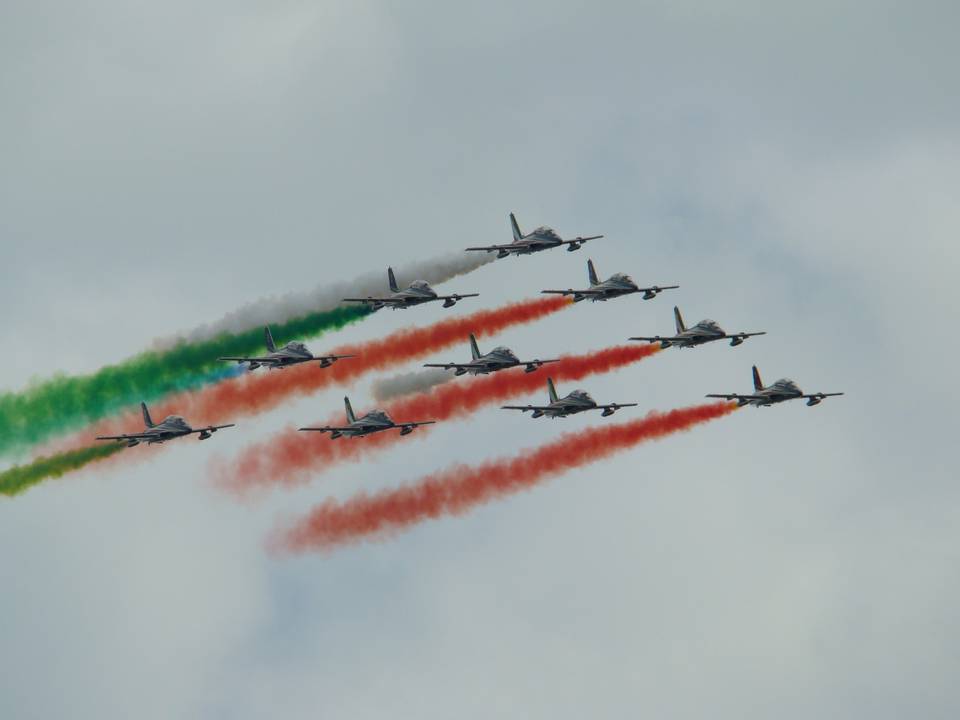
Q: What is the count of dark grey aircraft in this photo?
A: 10